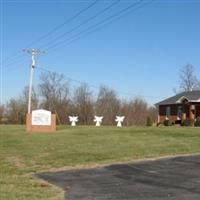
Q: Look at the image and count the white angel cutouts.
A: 3